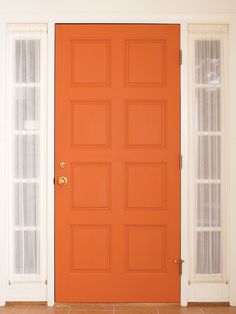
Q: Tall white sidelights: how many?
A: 2